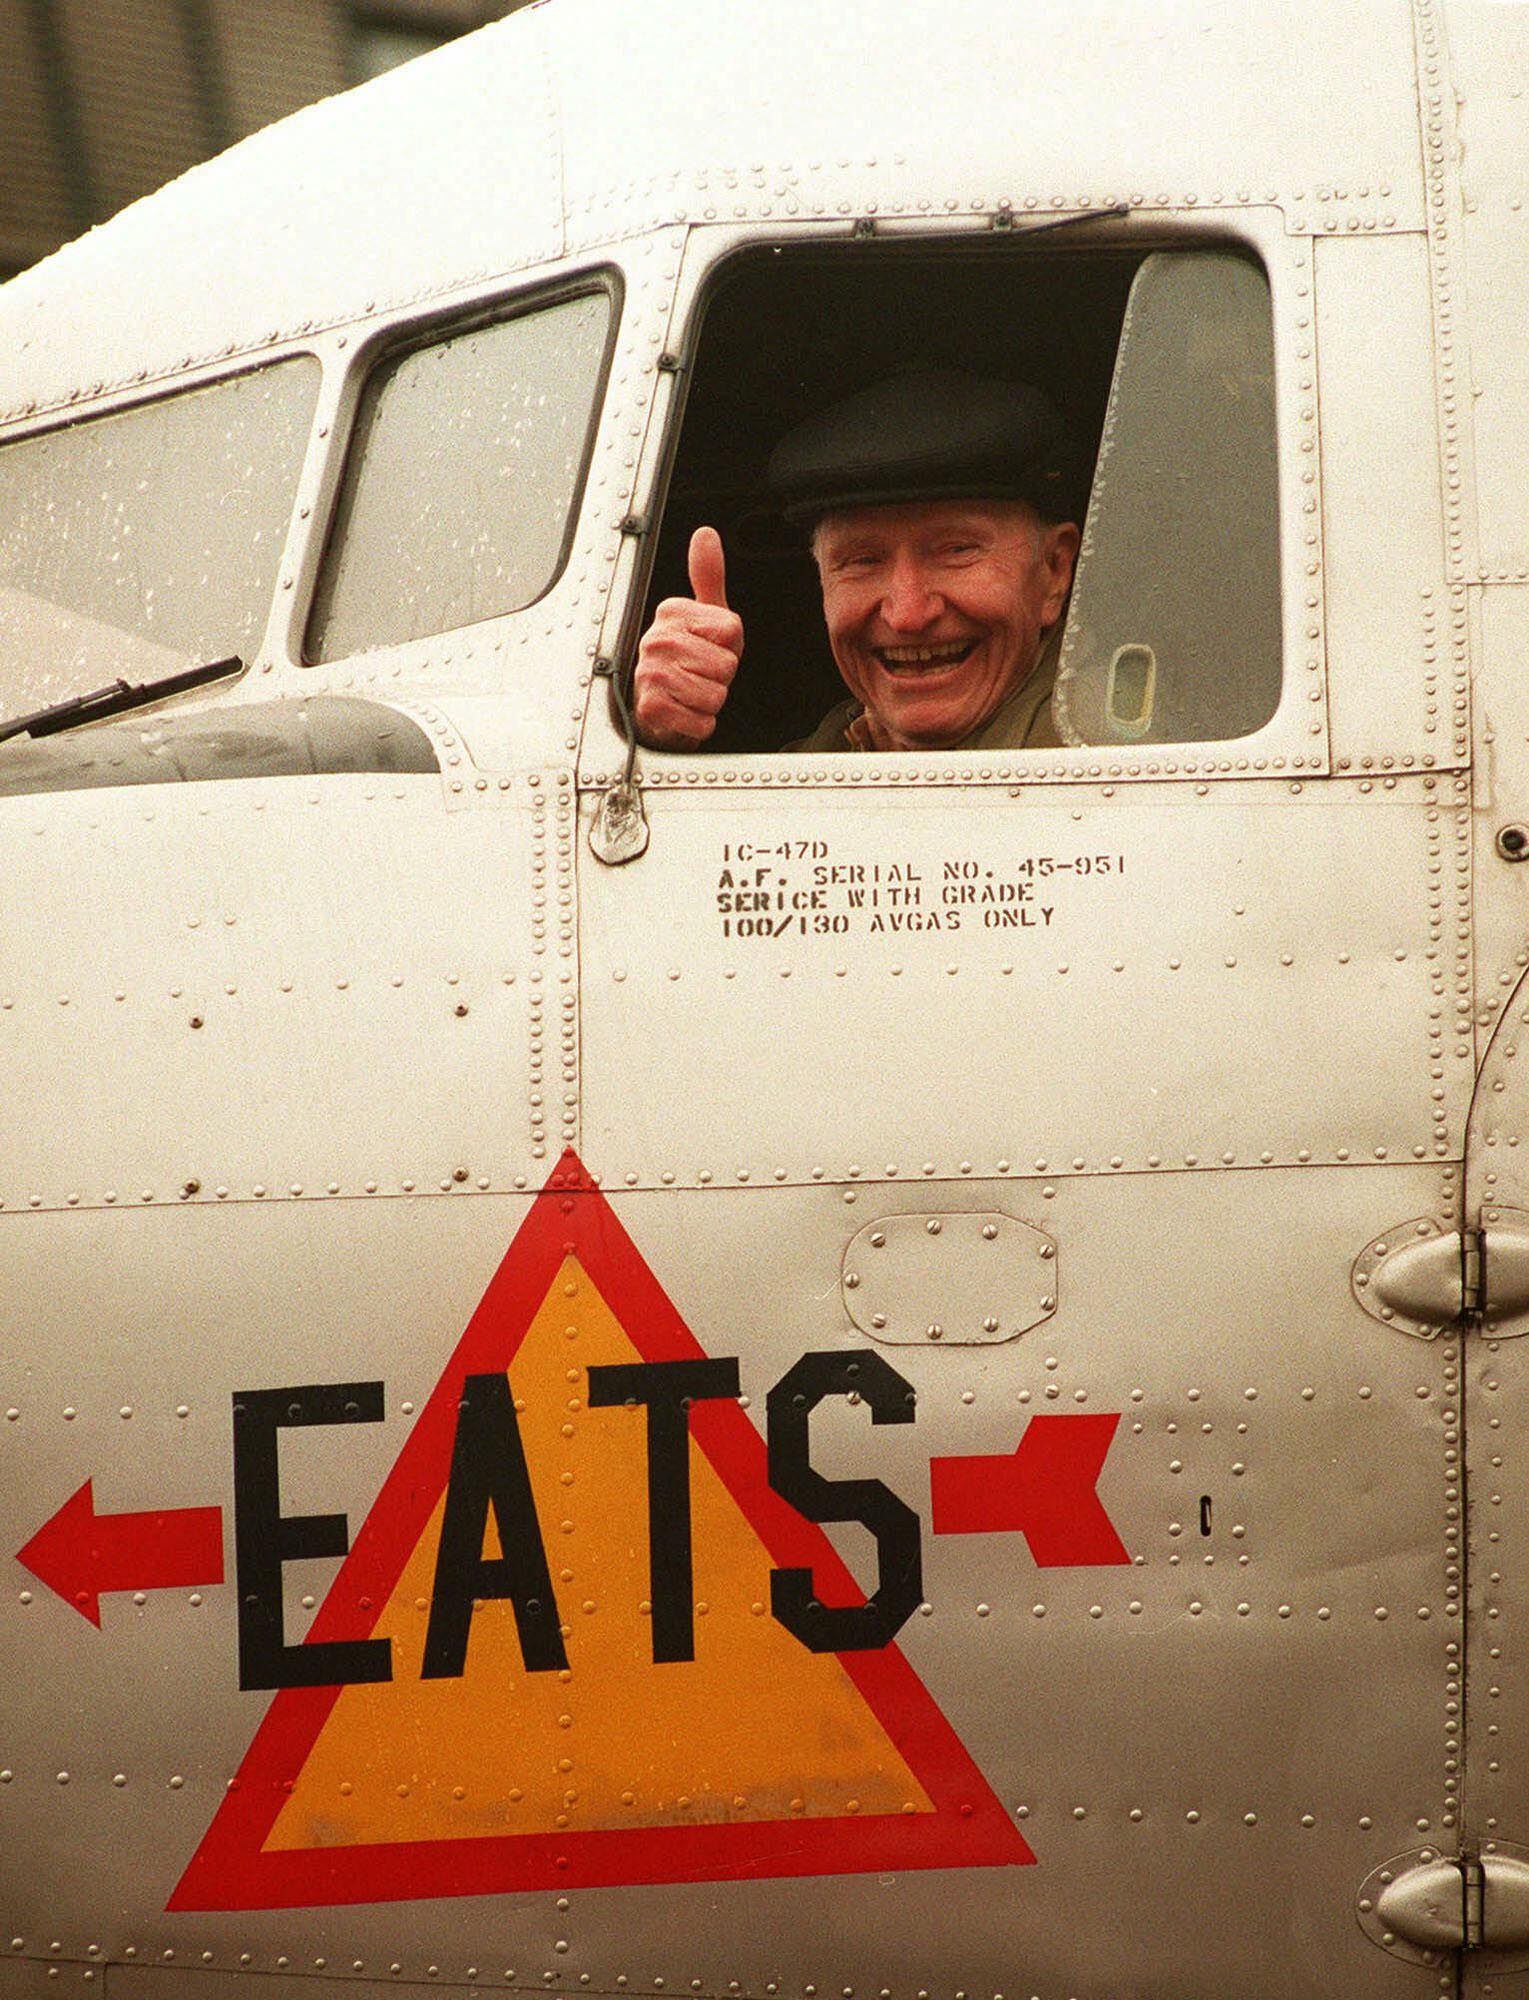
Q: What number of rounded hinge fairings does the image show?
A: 2